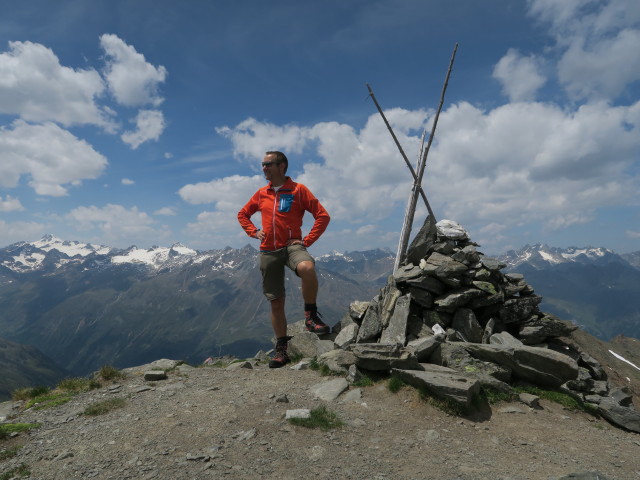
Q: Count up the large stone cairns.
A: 1